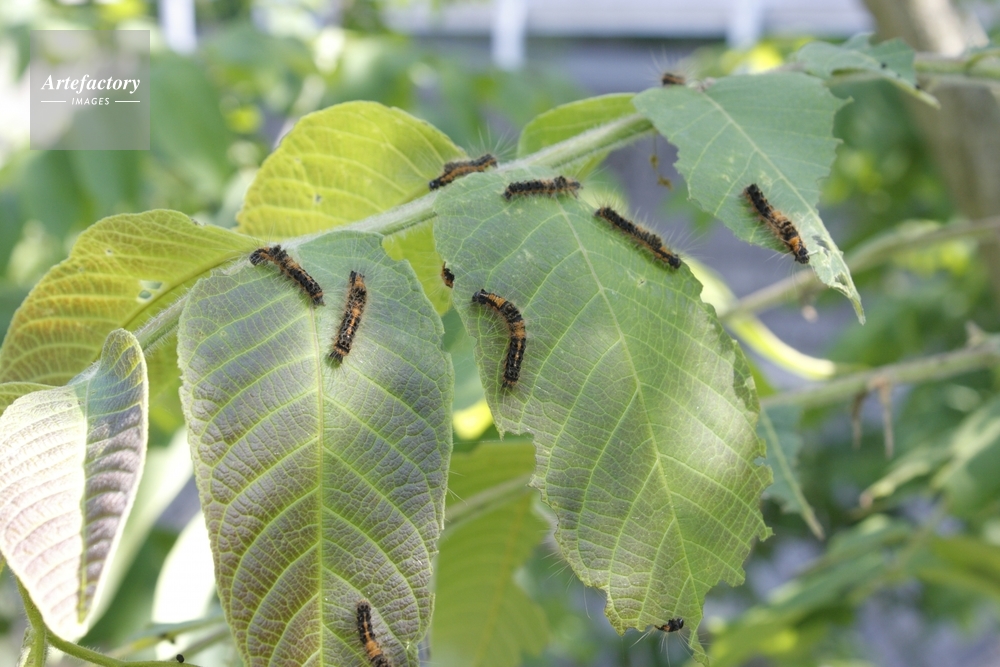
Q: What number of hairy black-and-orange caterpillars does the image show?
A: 11